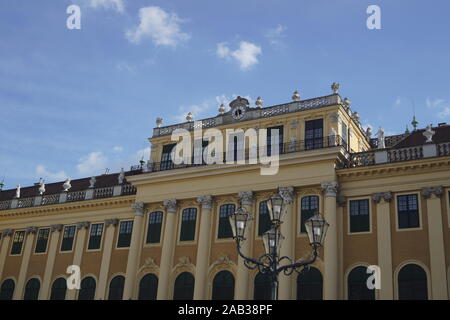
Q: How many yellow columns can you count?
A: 13